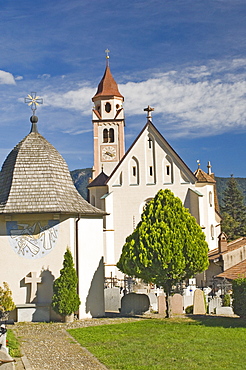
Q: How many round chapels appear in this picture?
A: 1